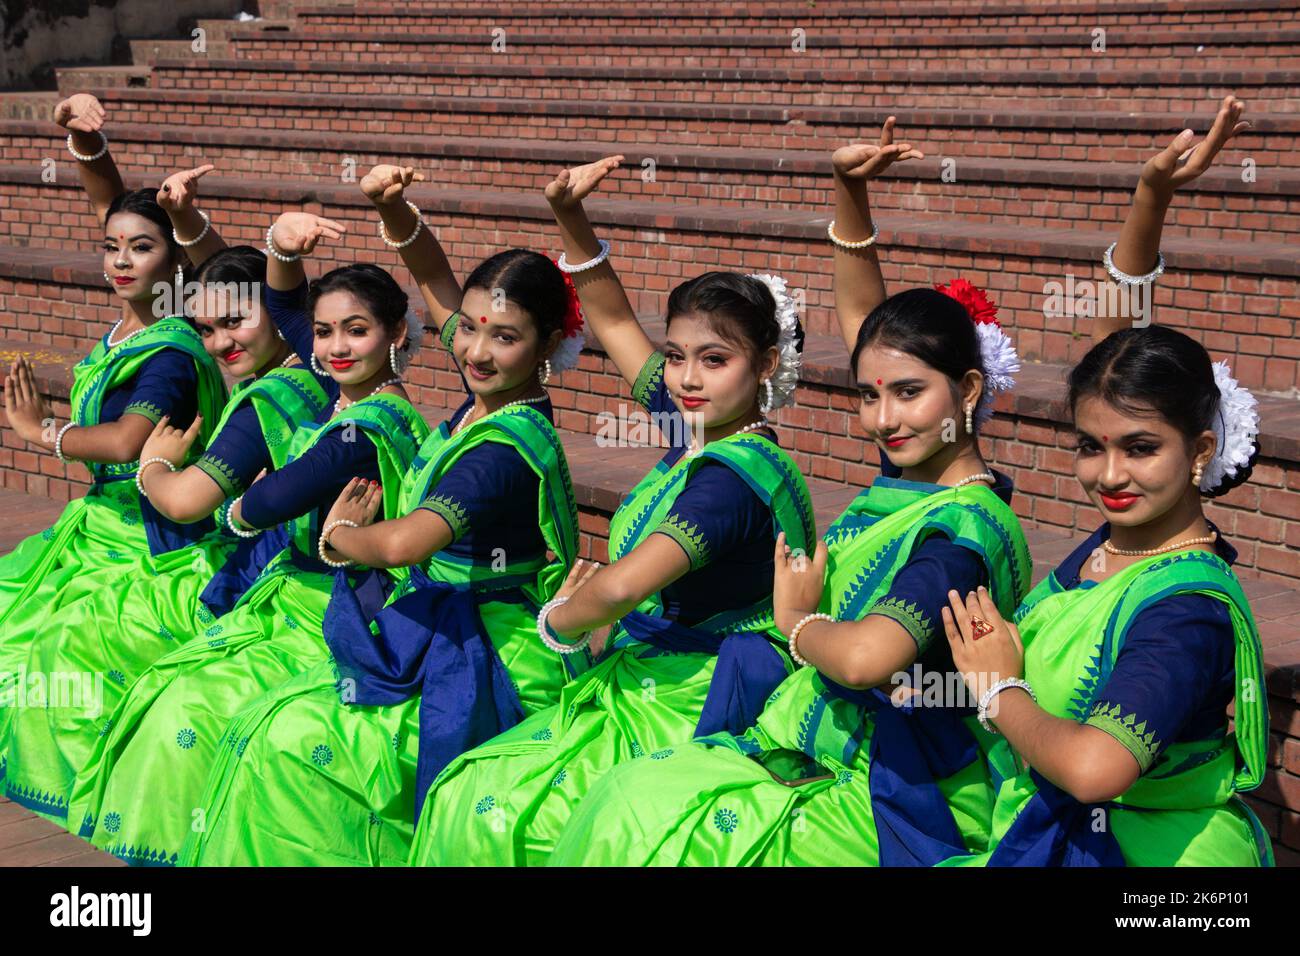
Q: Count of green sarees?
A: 7